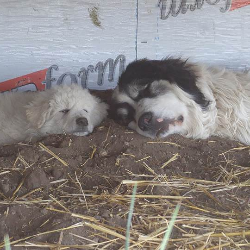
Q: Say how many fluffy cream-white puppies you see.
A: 1